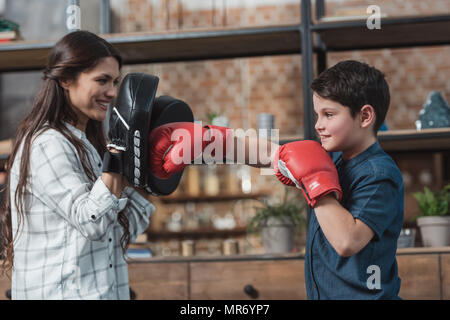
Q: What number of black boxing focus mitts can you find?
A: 2